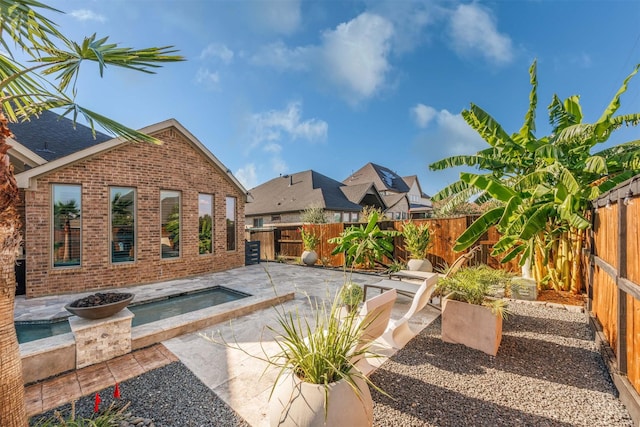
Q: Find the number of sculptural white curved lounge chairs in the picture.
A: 2